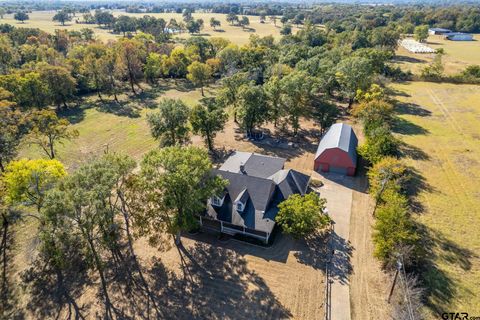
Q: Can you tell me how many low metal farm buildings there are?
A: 2